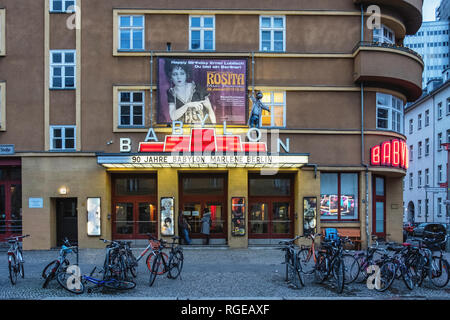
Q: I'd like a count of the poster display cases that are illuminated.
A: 4